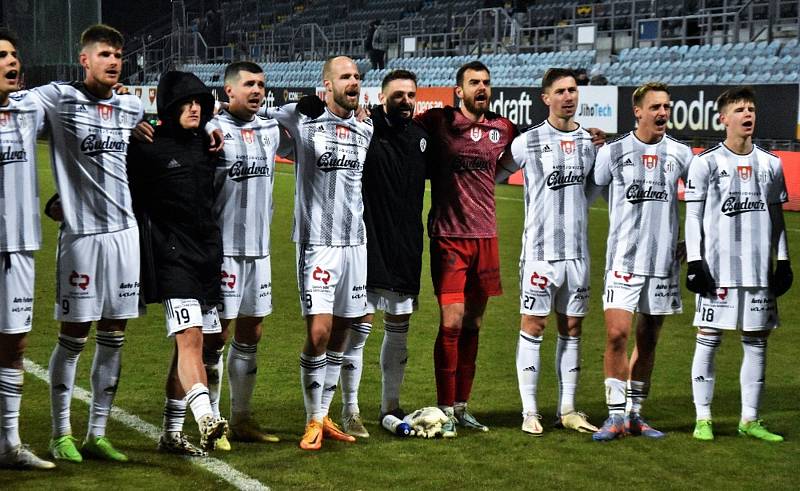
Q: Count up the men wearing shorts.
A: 10